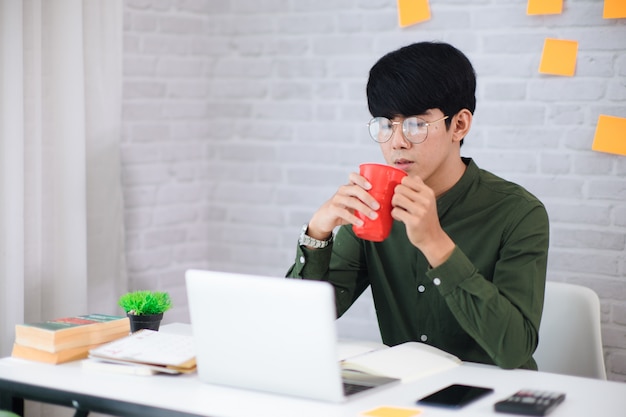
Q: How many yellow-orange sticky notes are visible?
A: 6